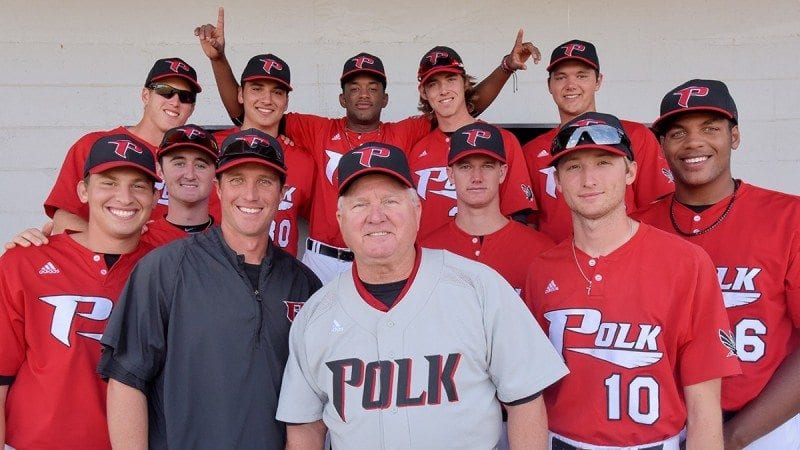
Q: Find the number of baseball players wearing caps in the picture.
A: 12